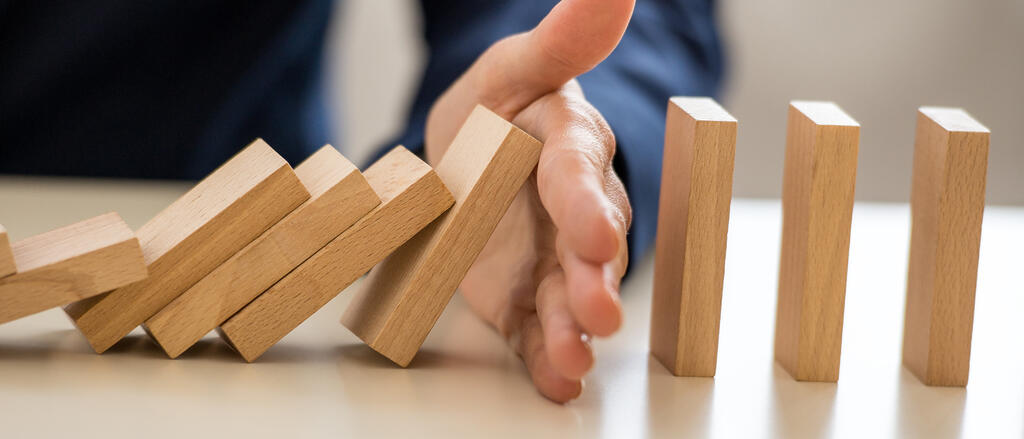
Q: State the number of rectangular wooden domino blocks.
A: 9